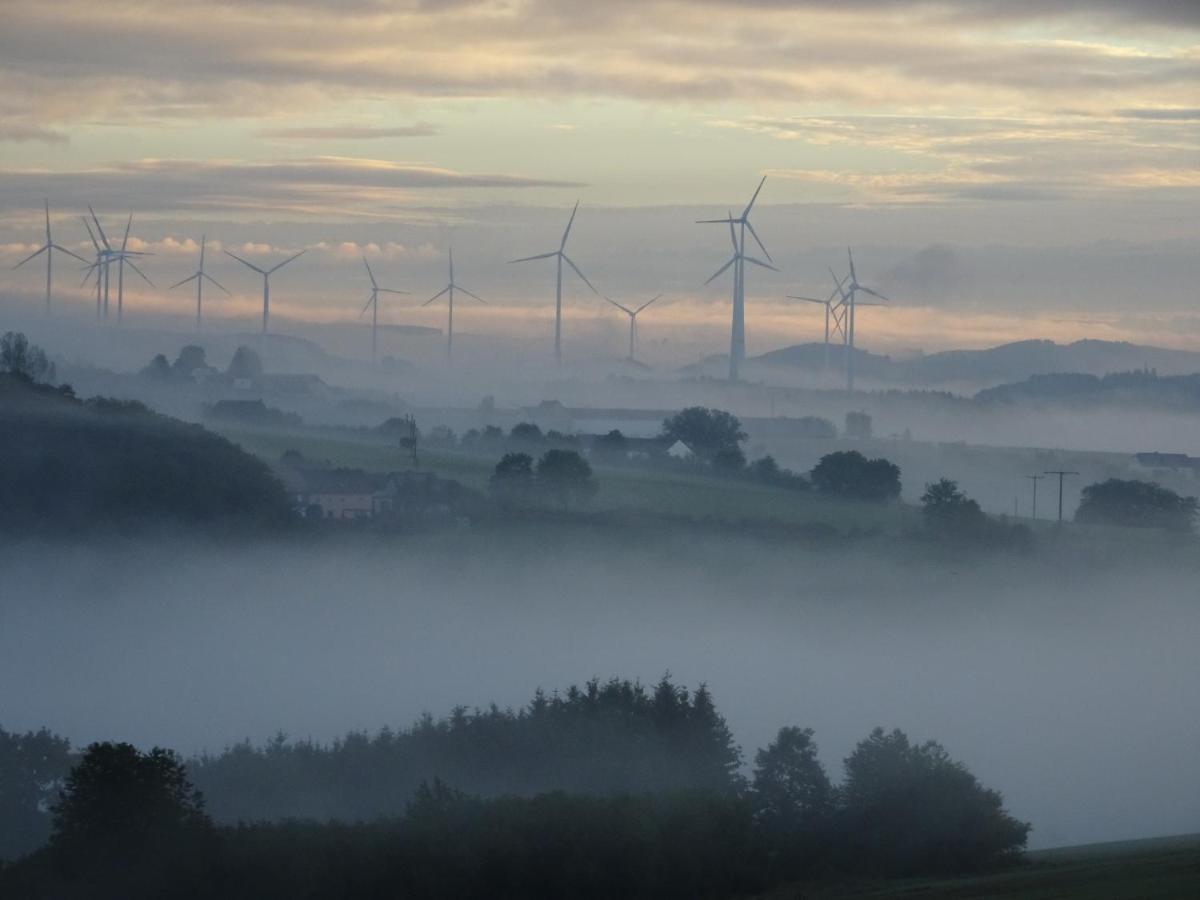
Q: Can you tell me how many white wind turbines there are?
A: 15